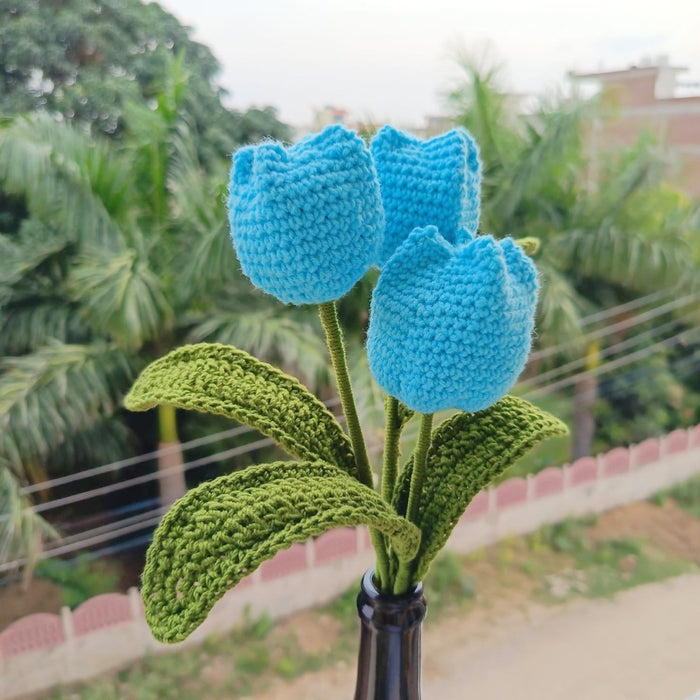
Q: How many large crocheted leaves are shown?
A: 3